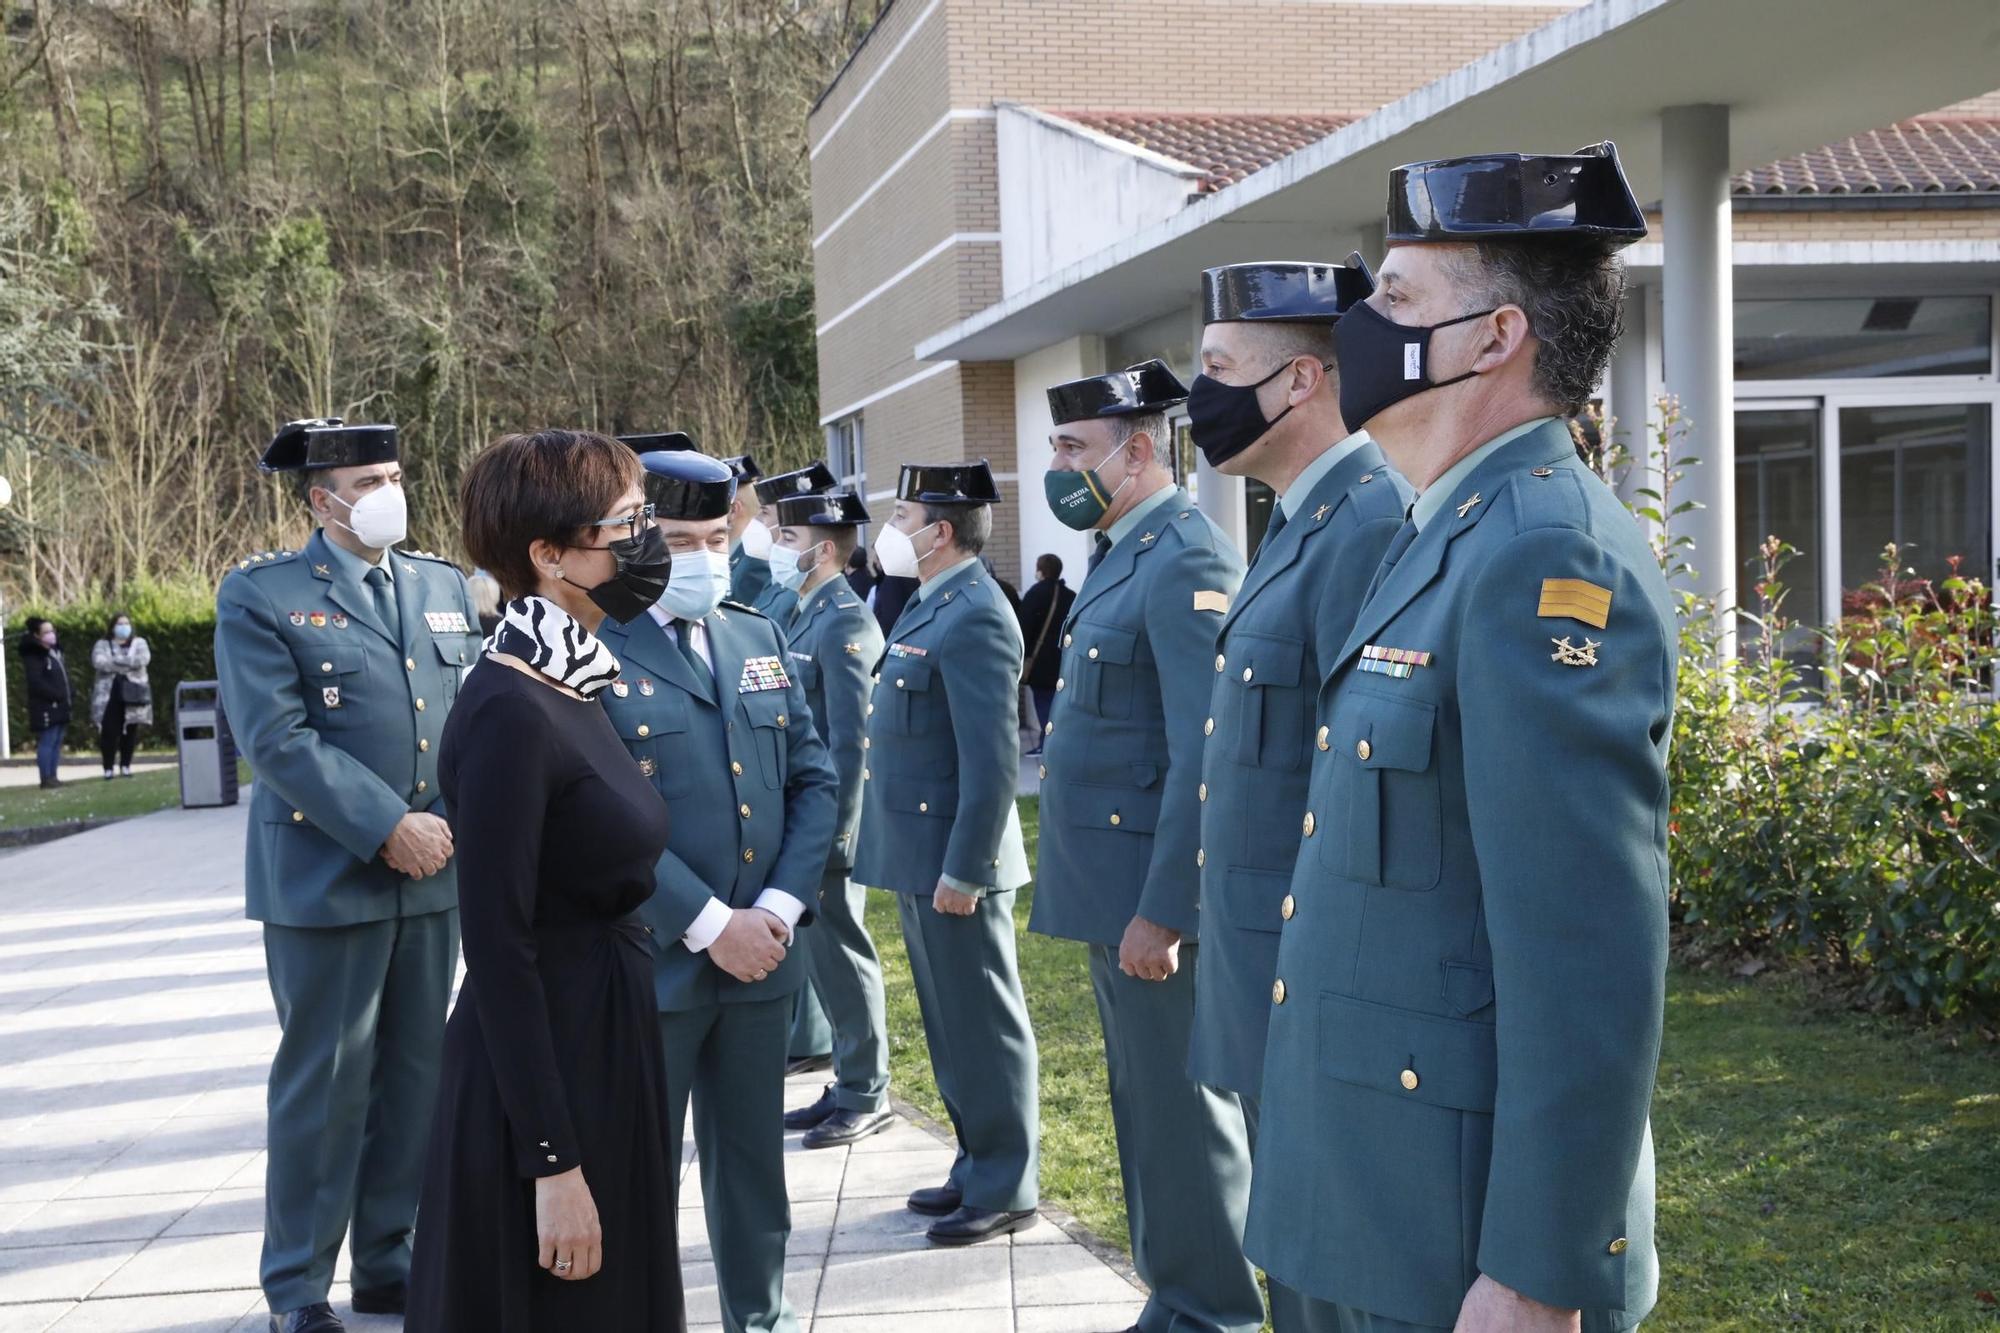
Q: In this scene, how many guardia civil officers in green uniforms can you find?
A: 9